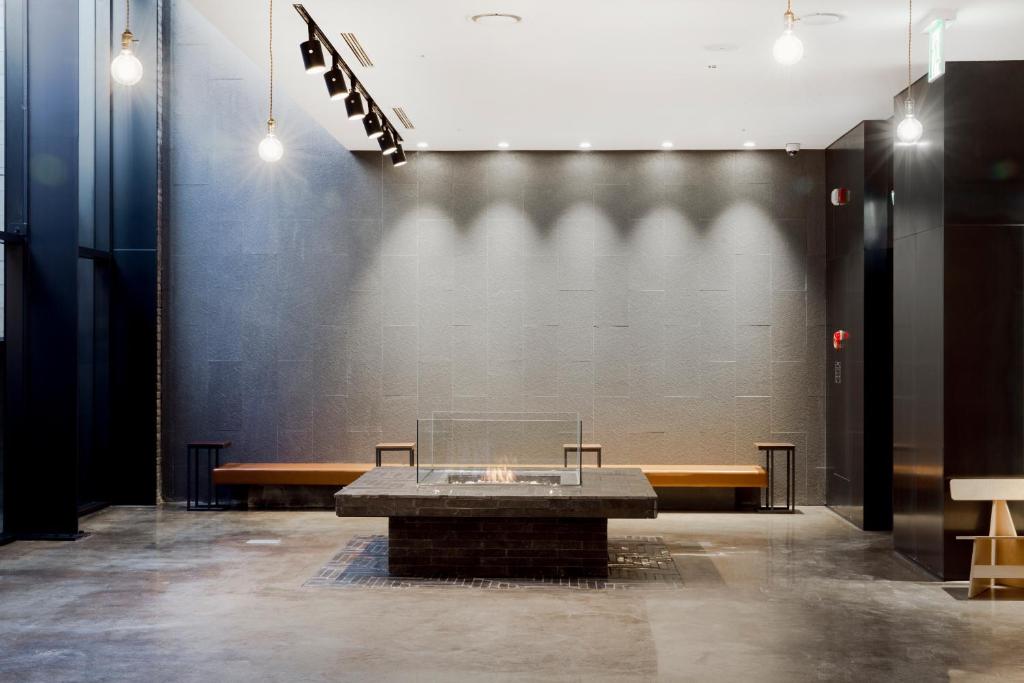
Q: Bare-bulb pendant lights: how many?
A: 4